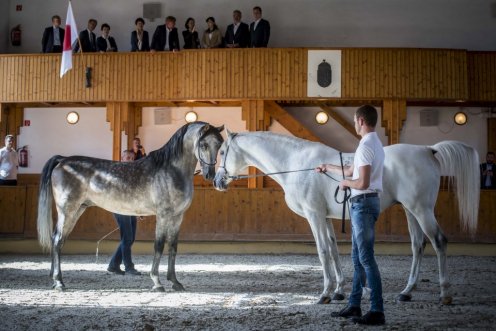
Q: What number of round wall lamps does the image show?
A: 4